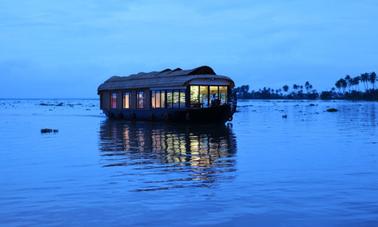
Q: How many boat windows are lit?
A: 13